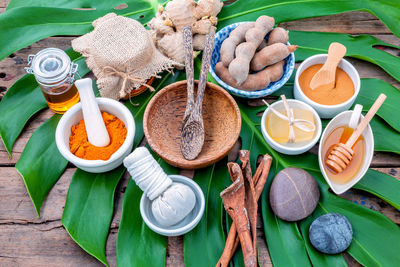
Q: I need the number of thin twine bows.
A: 2